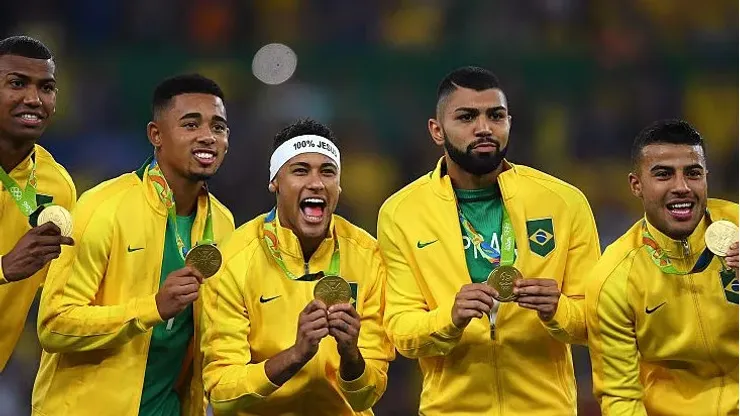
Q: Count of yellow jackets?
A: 5